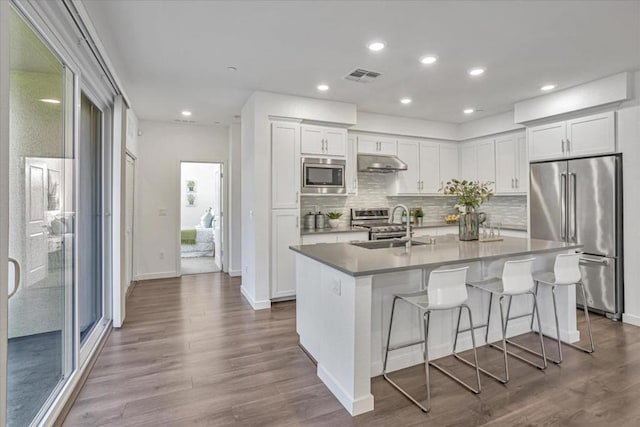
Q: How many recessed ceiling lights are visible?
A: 8